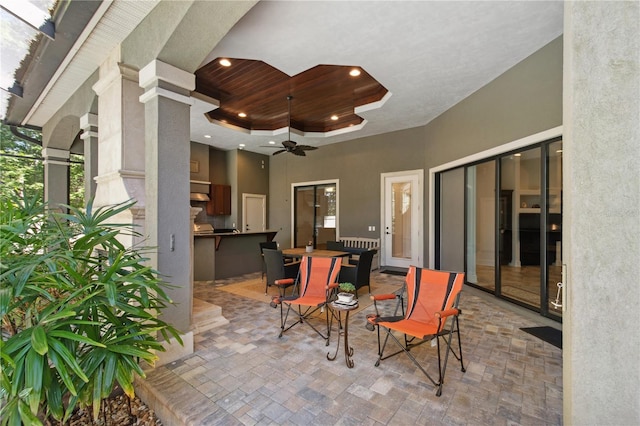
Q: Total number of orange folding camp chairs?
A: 2